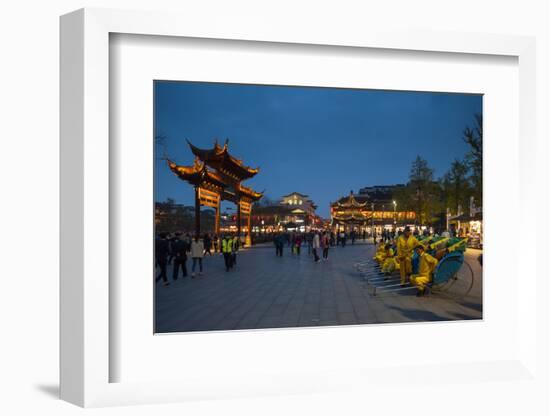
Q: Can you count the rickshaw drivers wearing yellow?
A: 4